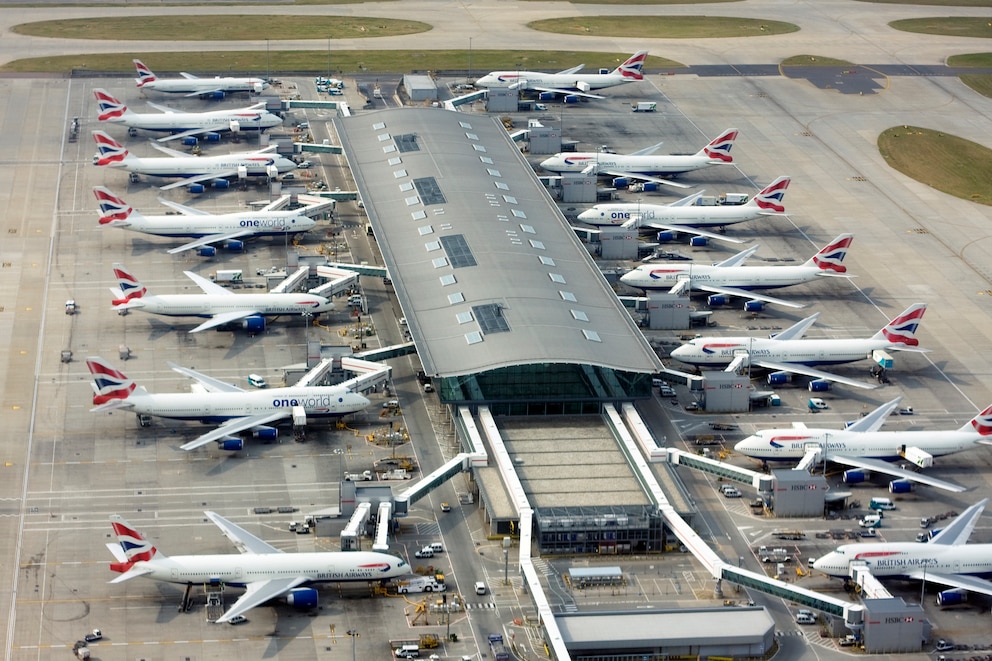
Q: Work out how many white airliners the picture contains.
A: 14